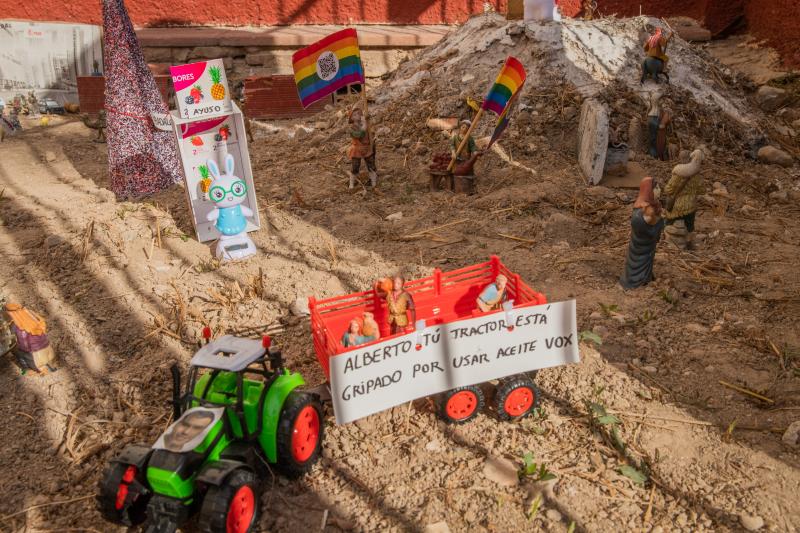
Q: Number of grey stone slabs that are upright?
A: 1